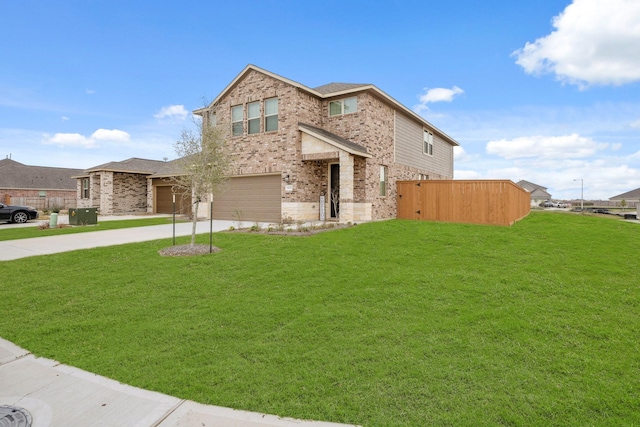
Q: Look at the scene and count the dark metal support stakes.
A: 2